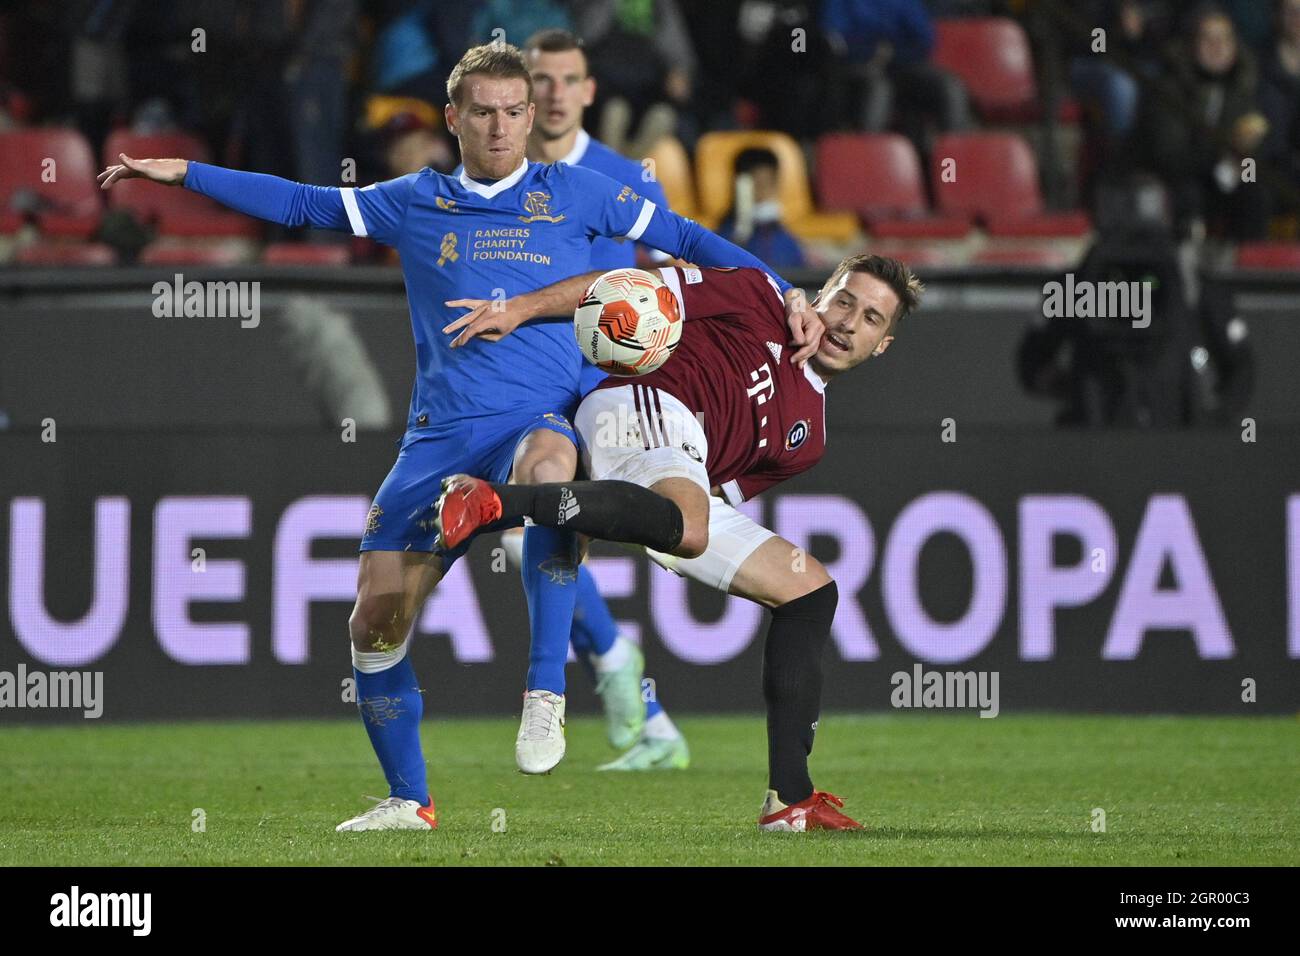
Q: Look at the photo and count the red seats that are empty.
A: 5